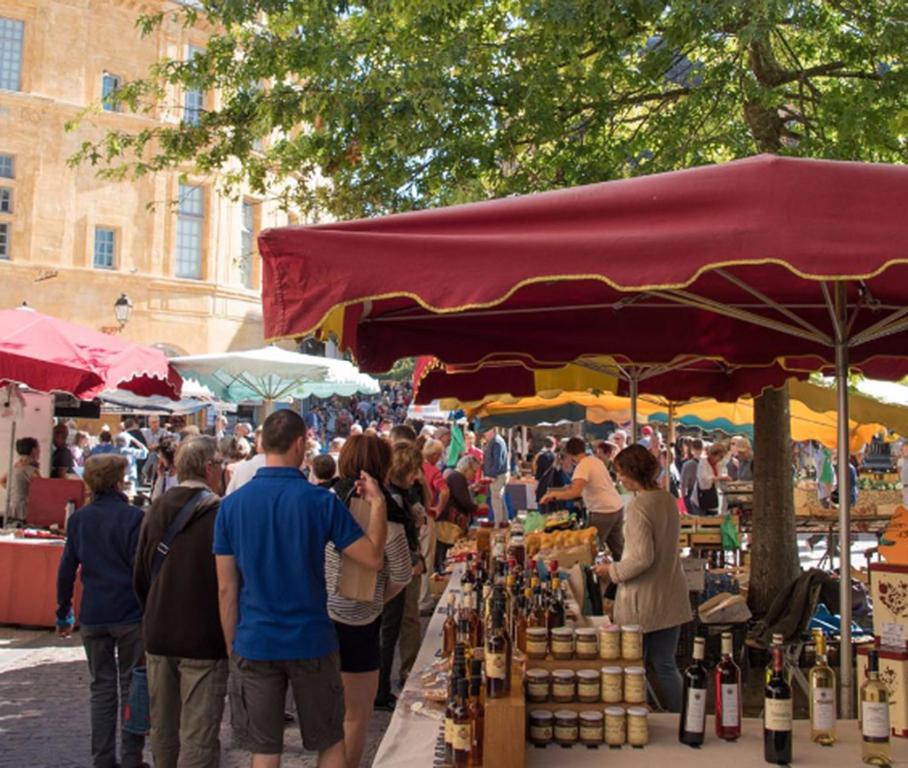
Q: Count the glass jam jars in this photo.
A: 15